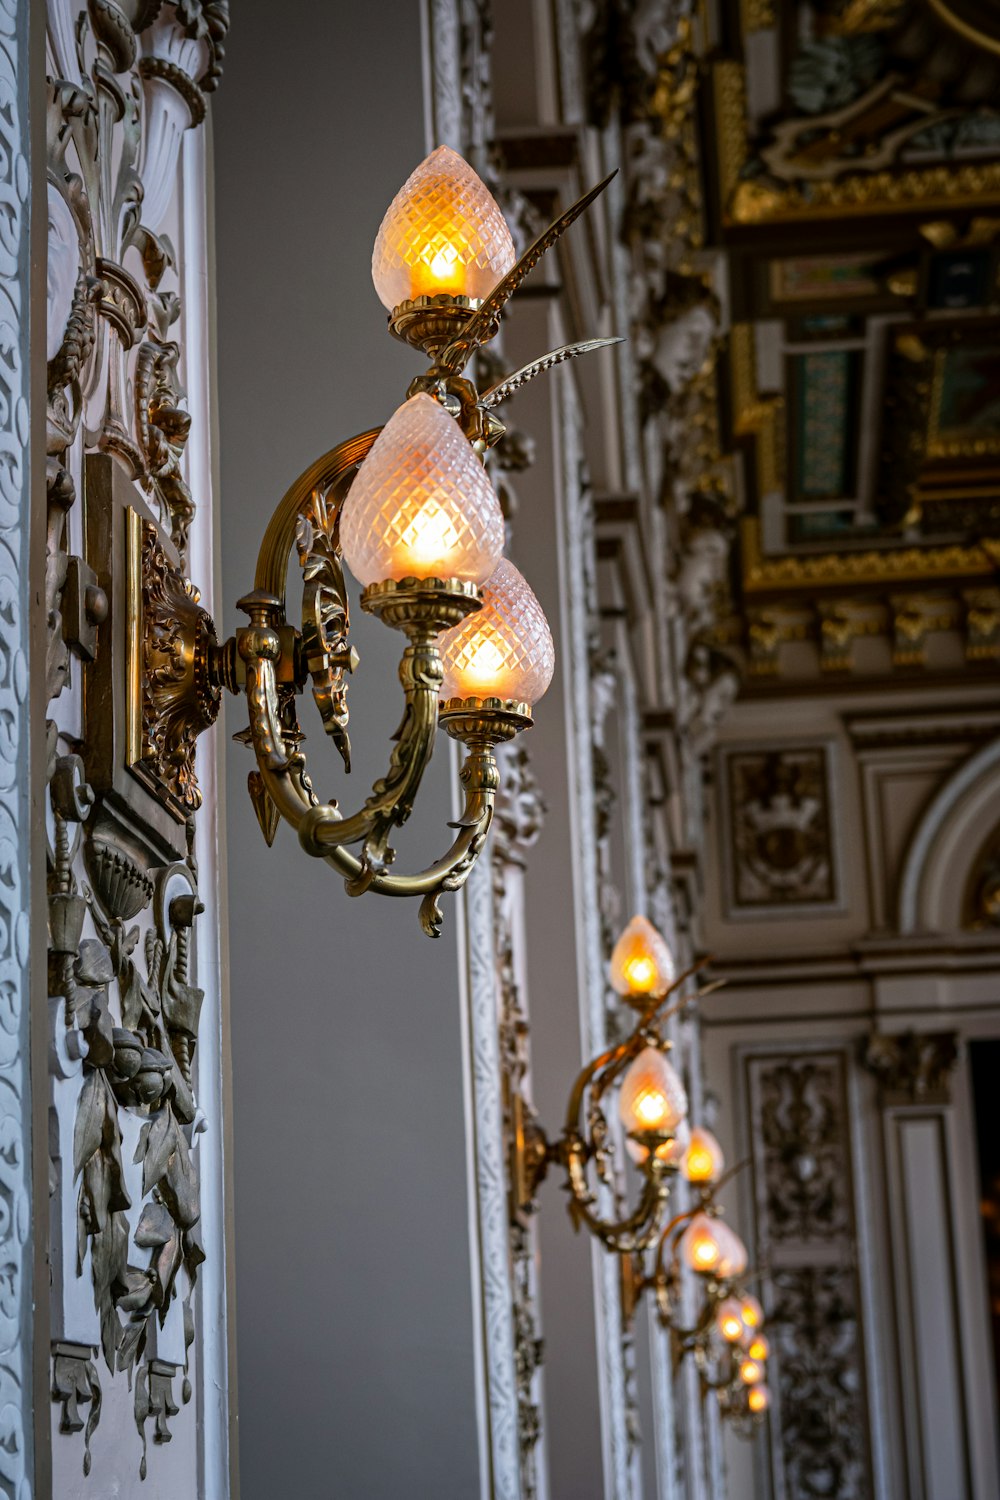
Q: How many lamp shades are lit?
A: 14